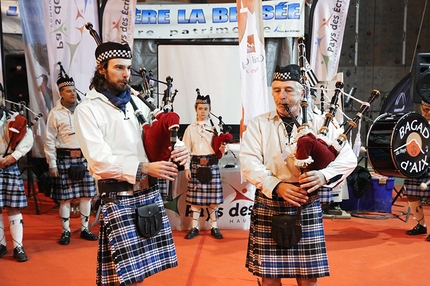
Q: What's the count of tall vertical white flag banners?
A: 4